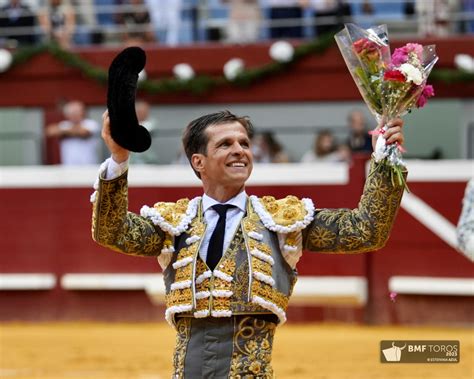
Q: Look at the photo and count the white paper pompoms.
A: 6